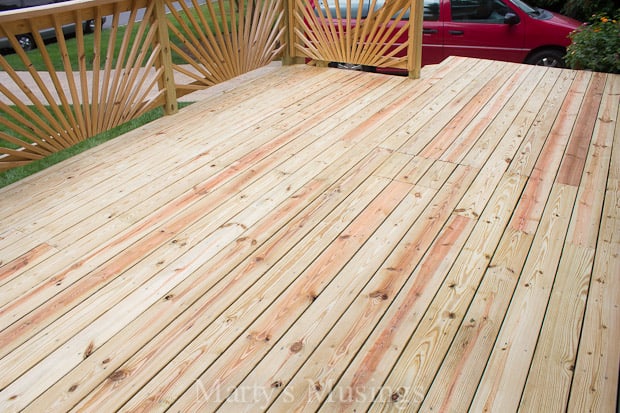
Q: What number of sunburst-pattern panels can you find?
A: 3